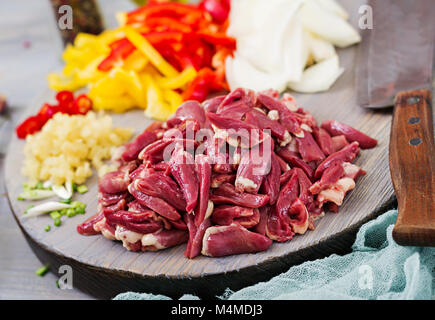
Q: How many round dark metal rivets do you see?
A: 3